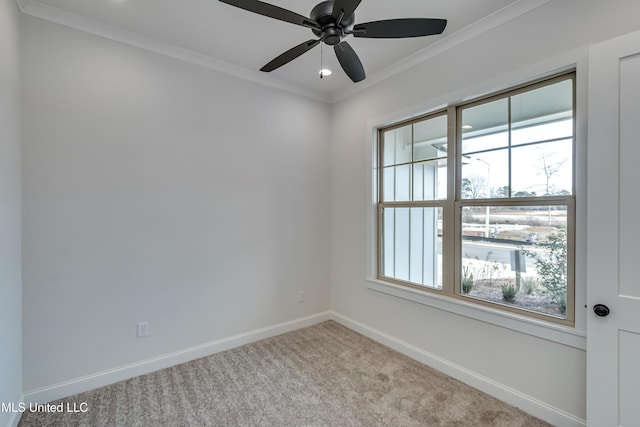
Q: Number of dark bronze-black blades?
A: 5